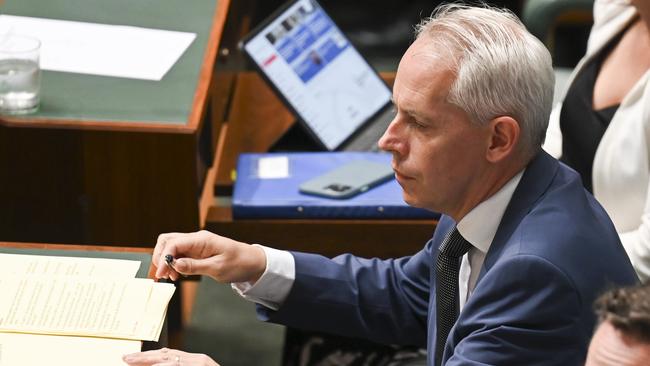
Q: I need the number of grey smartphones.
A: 1